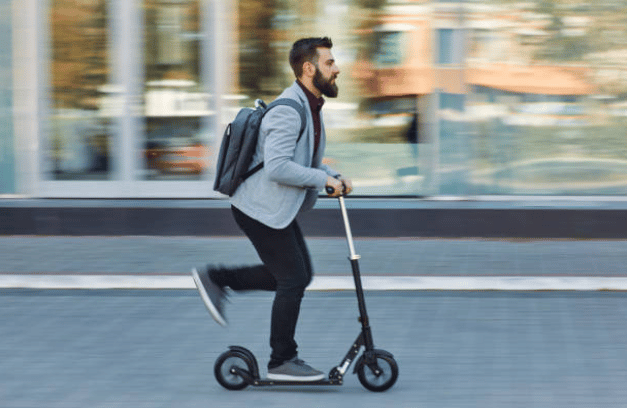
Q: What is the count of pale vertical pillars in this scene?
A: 3